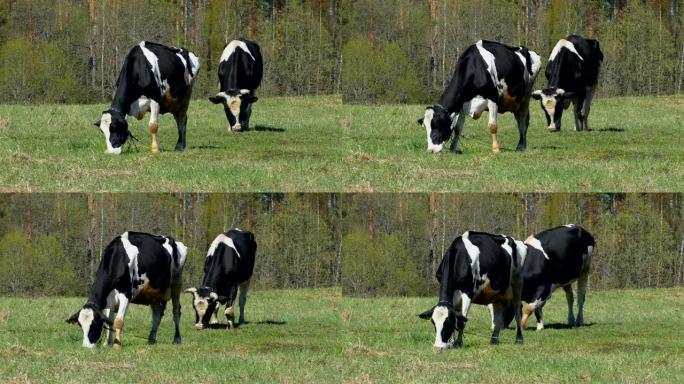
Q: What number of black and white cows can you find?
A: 8